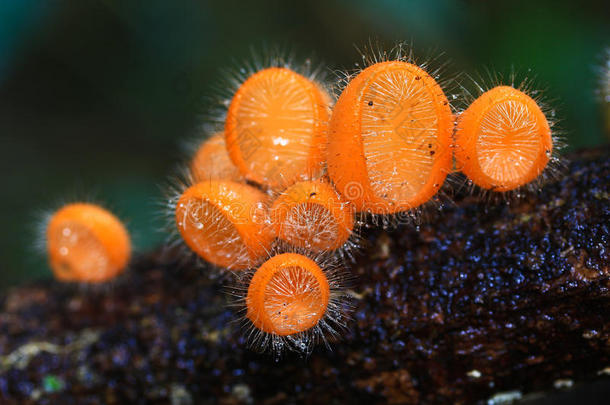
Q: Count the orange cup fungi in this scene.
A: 8